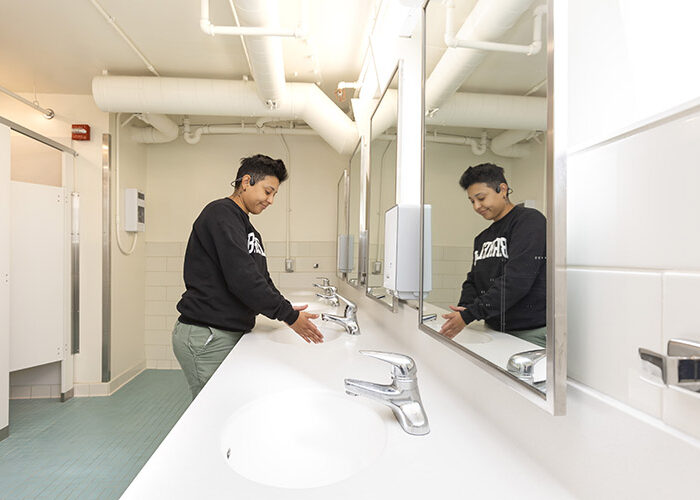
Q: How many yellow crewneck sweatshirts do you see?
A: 0